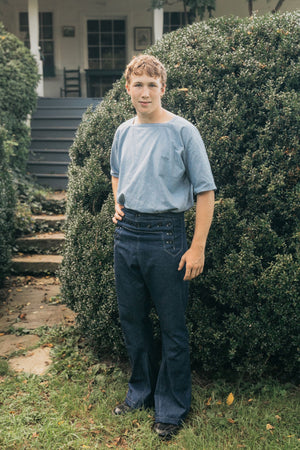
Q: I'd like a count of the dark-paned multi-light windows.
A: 3